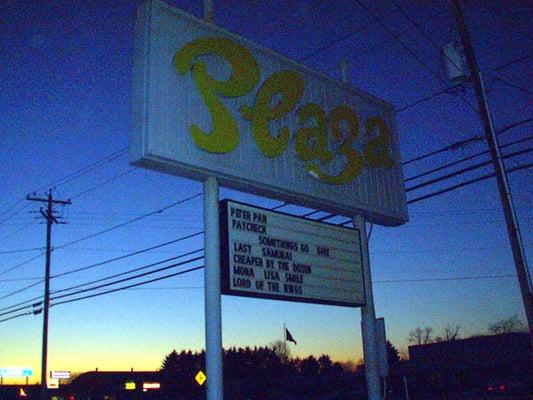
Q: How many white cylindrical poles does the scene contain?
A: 2